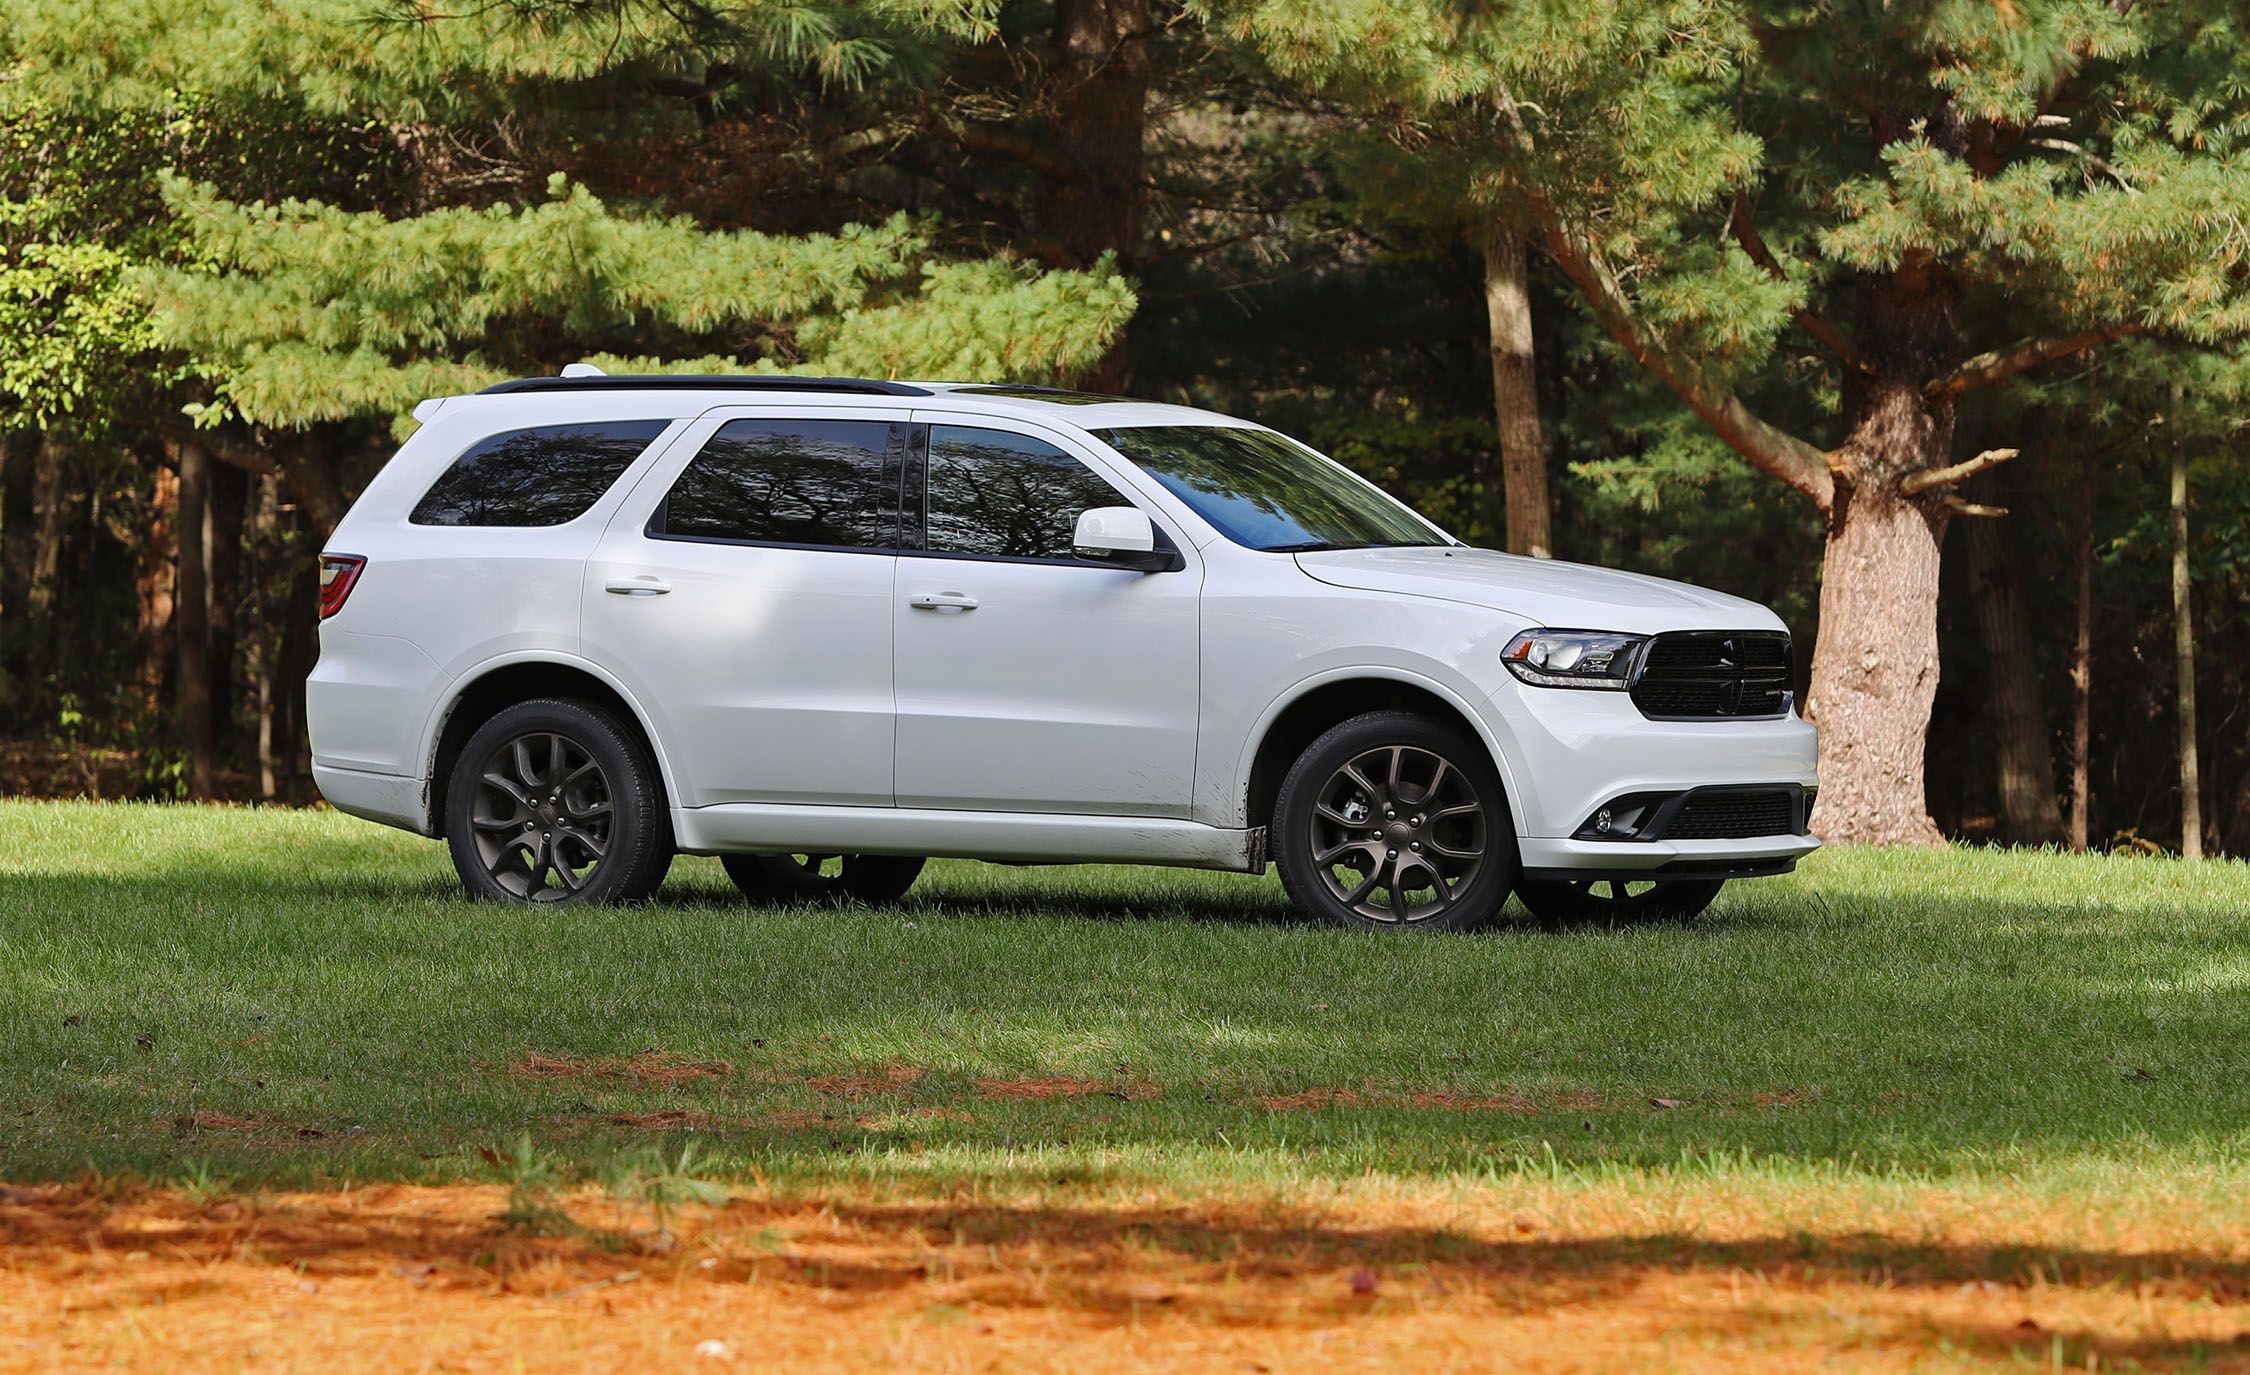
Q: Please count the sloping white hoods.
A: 1